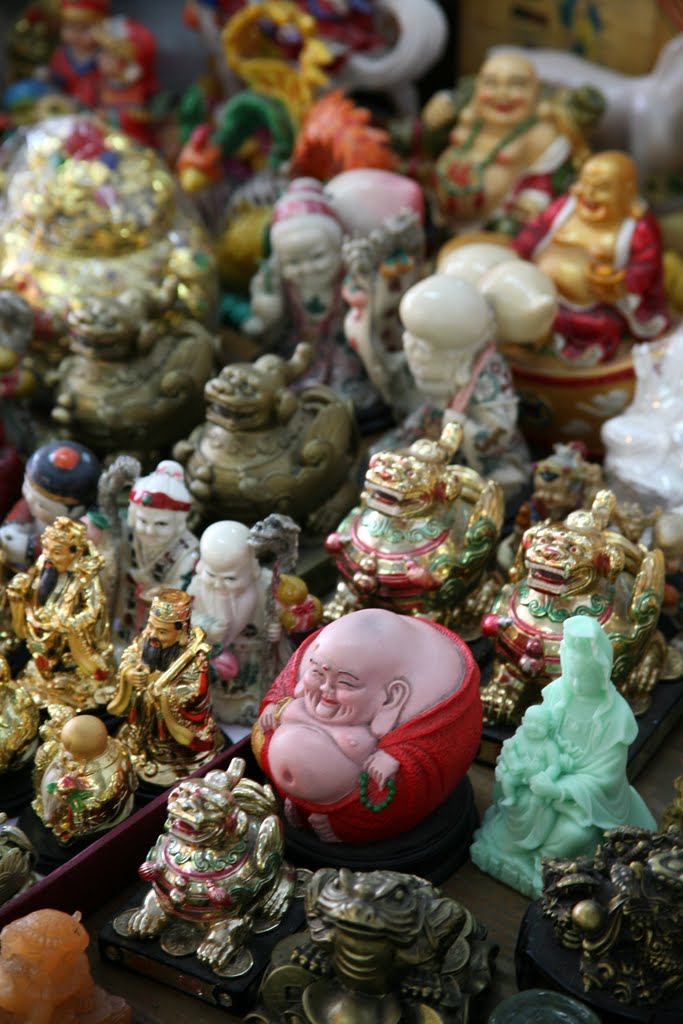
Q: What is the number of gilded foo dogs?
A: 3